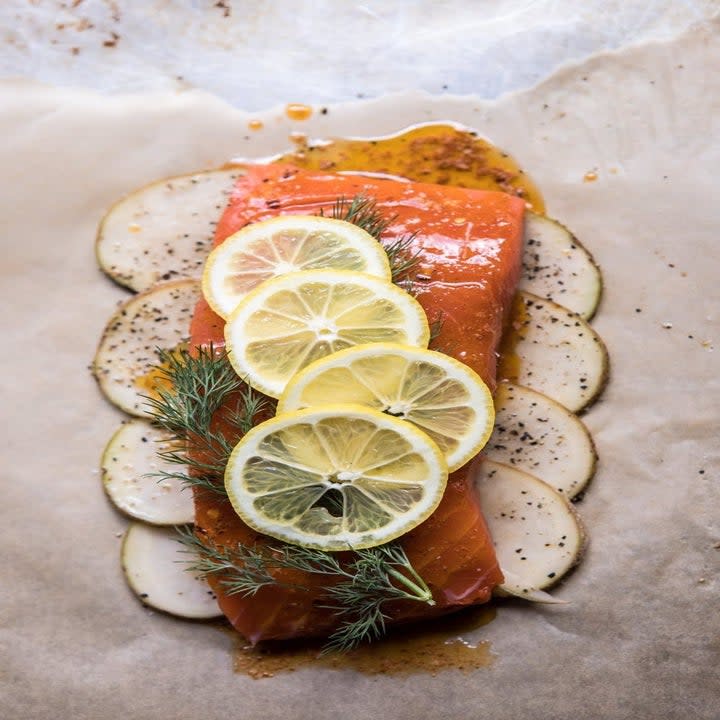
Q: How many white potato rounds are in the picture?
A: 8